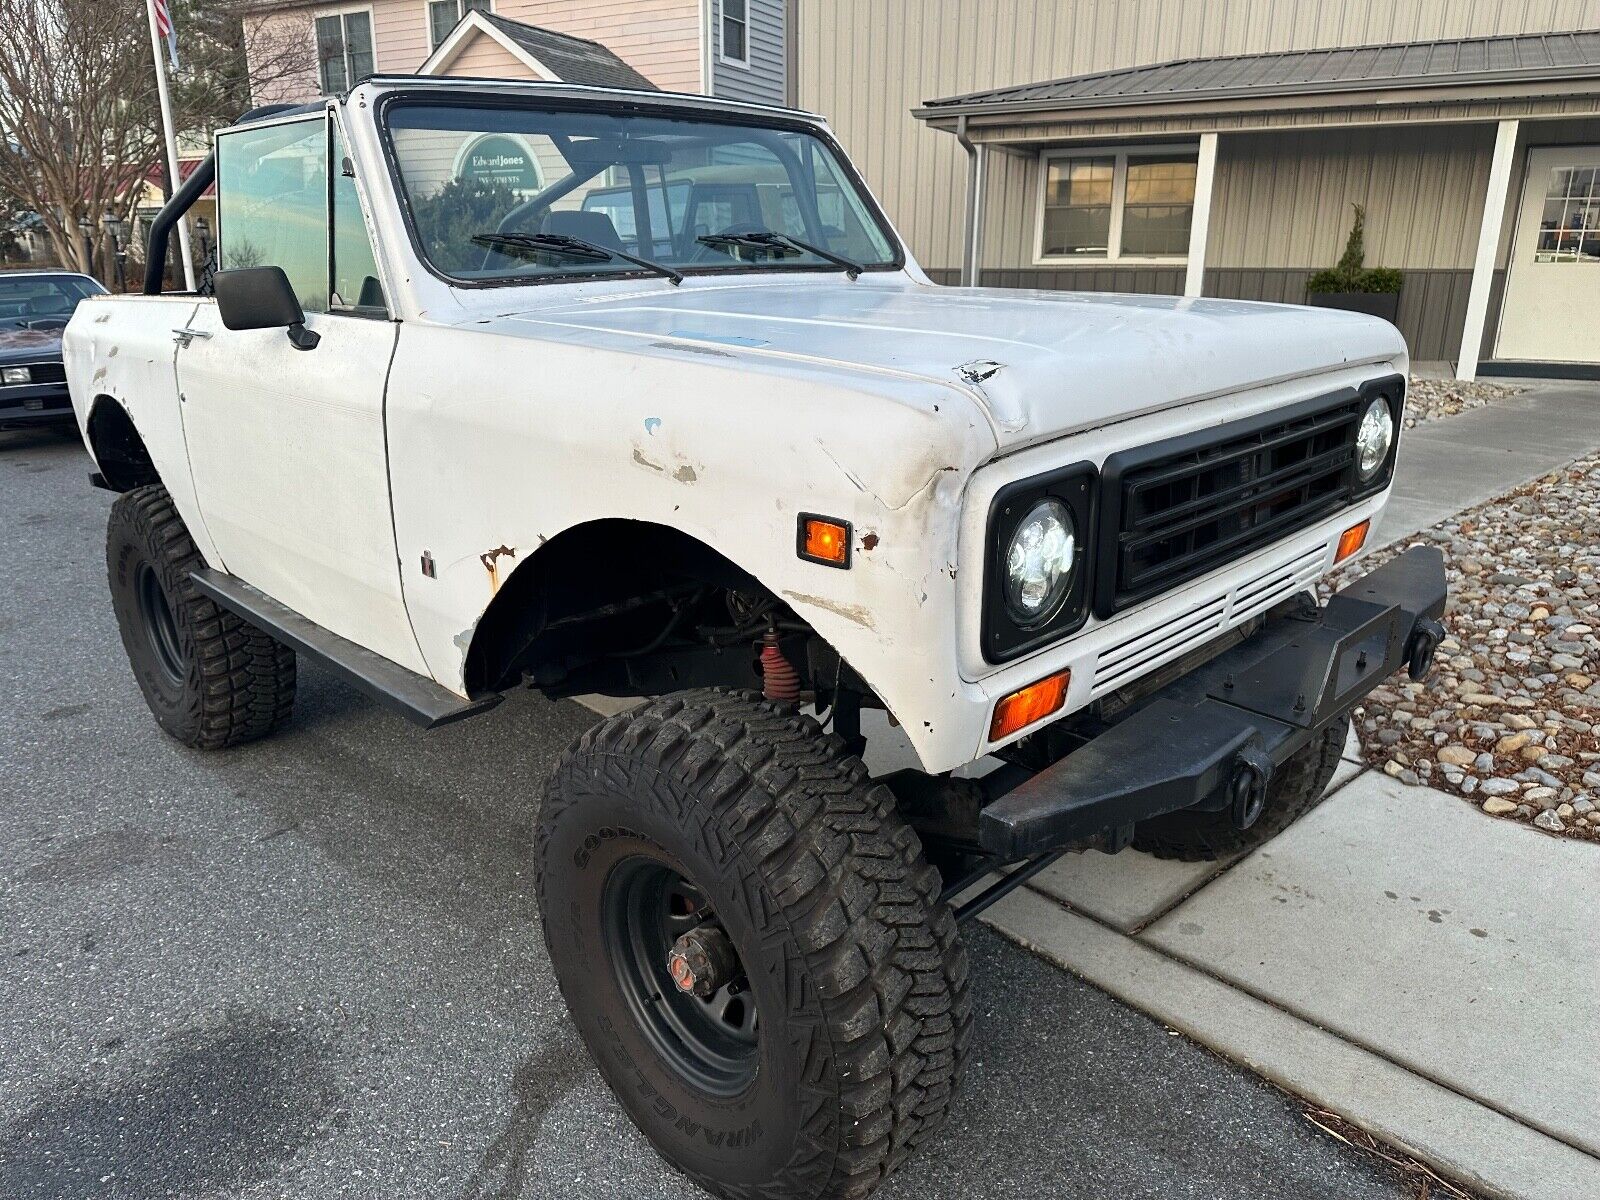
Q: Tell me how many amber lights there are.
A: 3